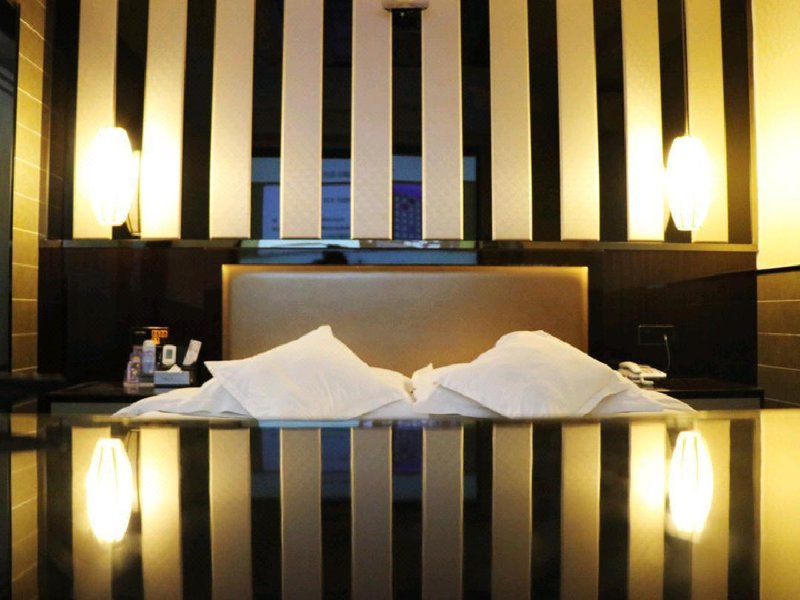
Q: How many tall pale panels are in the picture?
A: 10